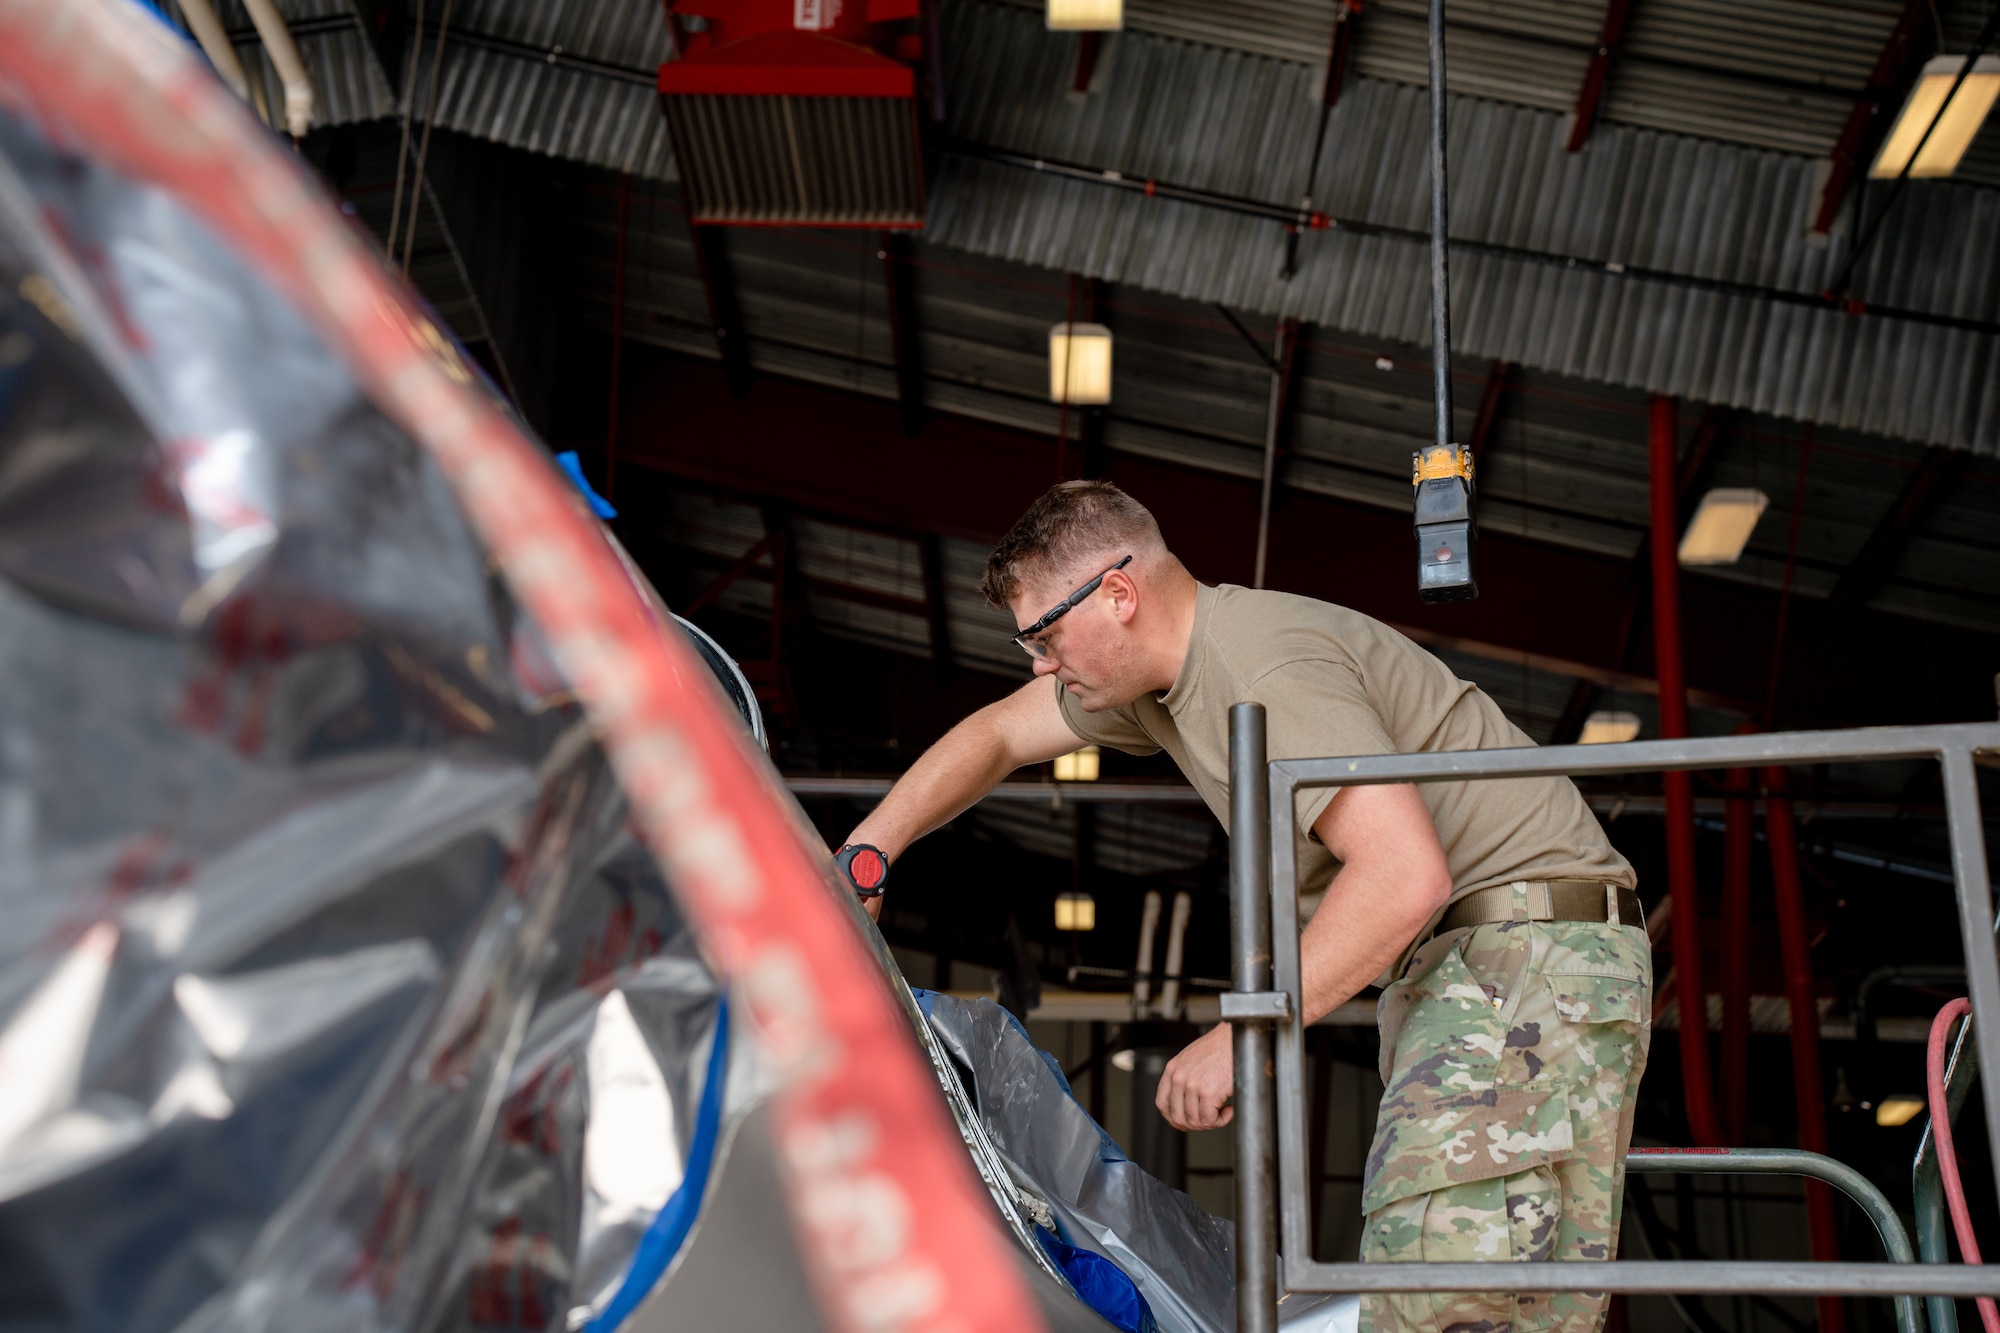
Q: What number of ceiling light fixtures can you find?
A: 8